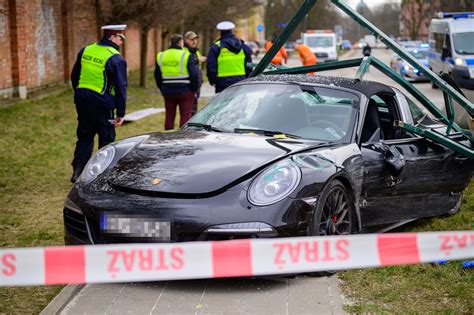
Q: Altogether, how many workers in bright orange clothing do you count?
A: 2